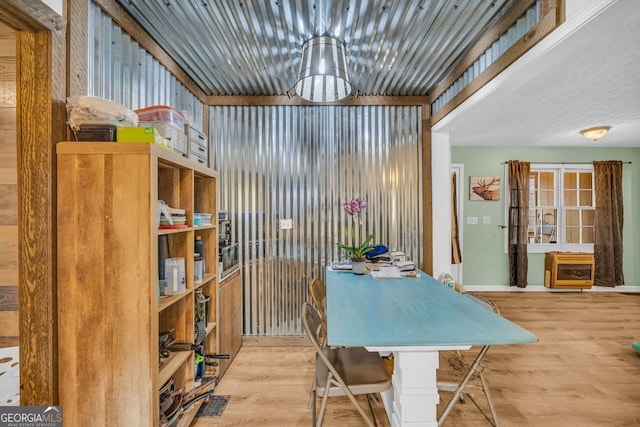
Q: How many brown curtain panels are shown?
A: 2